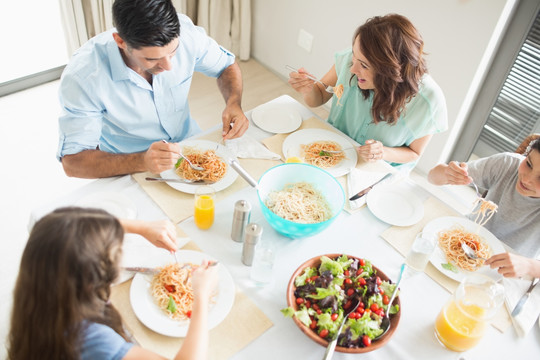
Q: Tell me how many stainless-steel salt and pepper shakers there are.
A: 2